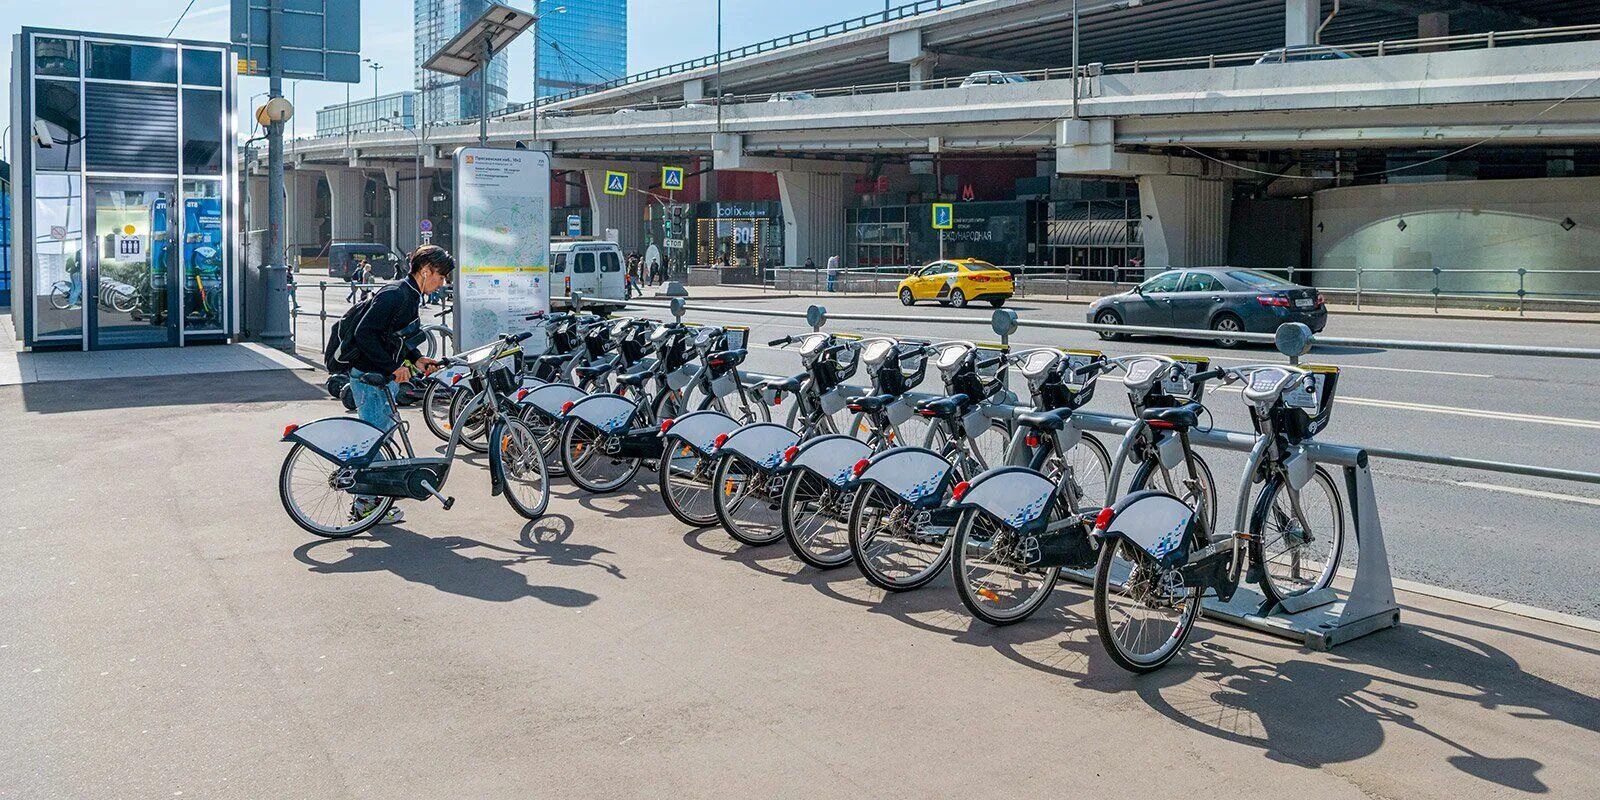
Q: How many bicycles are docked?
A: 11